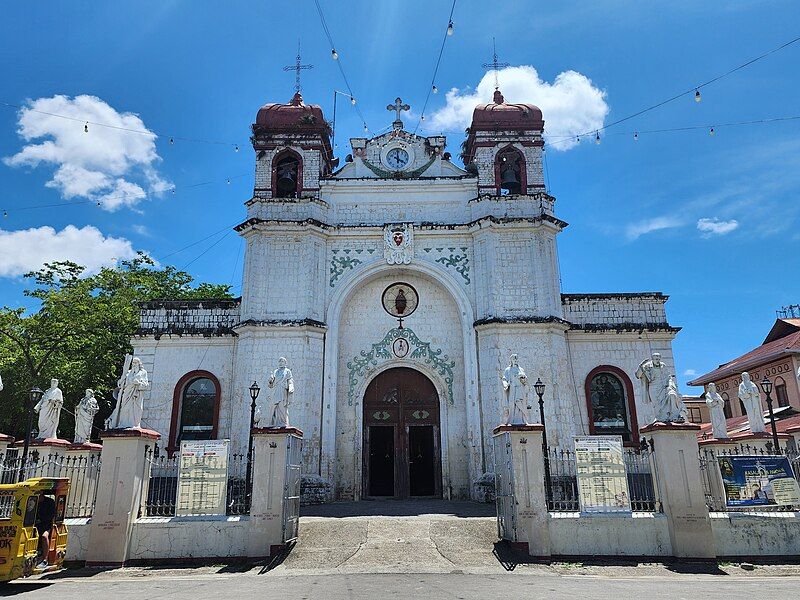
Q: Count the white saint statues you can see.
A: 8